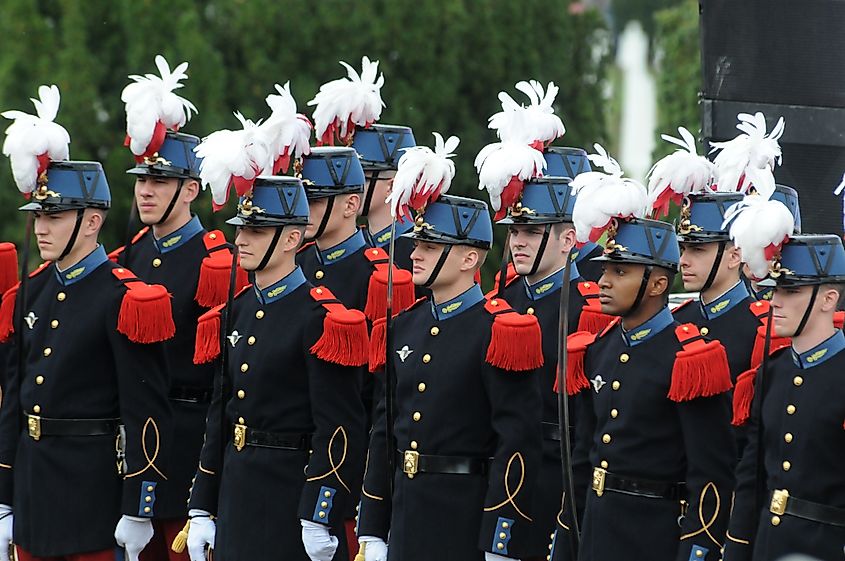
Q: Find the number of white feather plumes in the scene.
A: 12